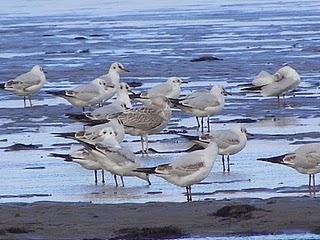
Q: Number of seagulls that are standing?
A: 15